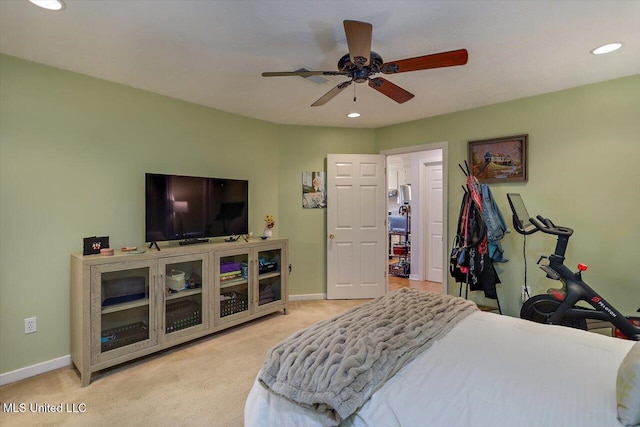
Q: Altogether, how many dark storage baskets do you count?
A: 3